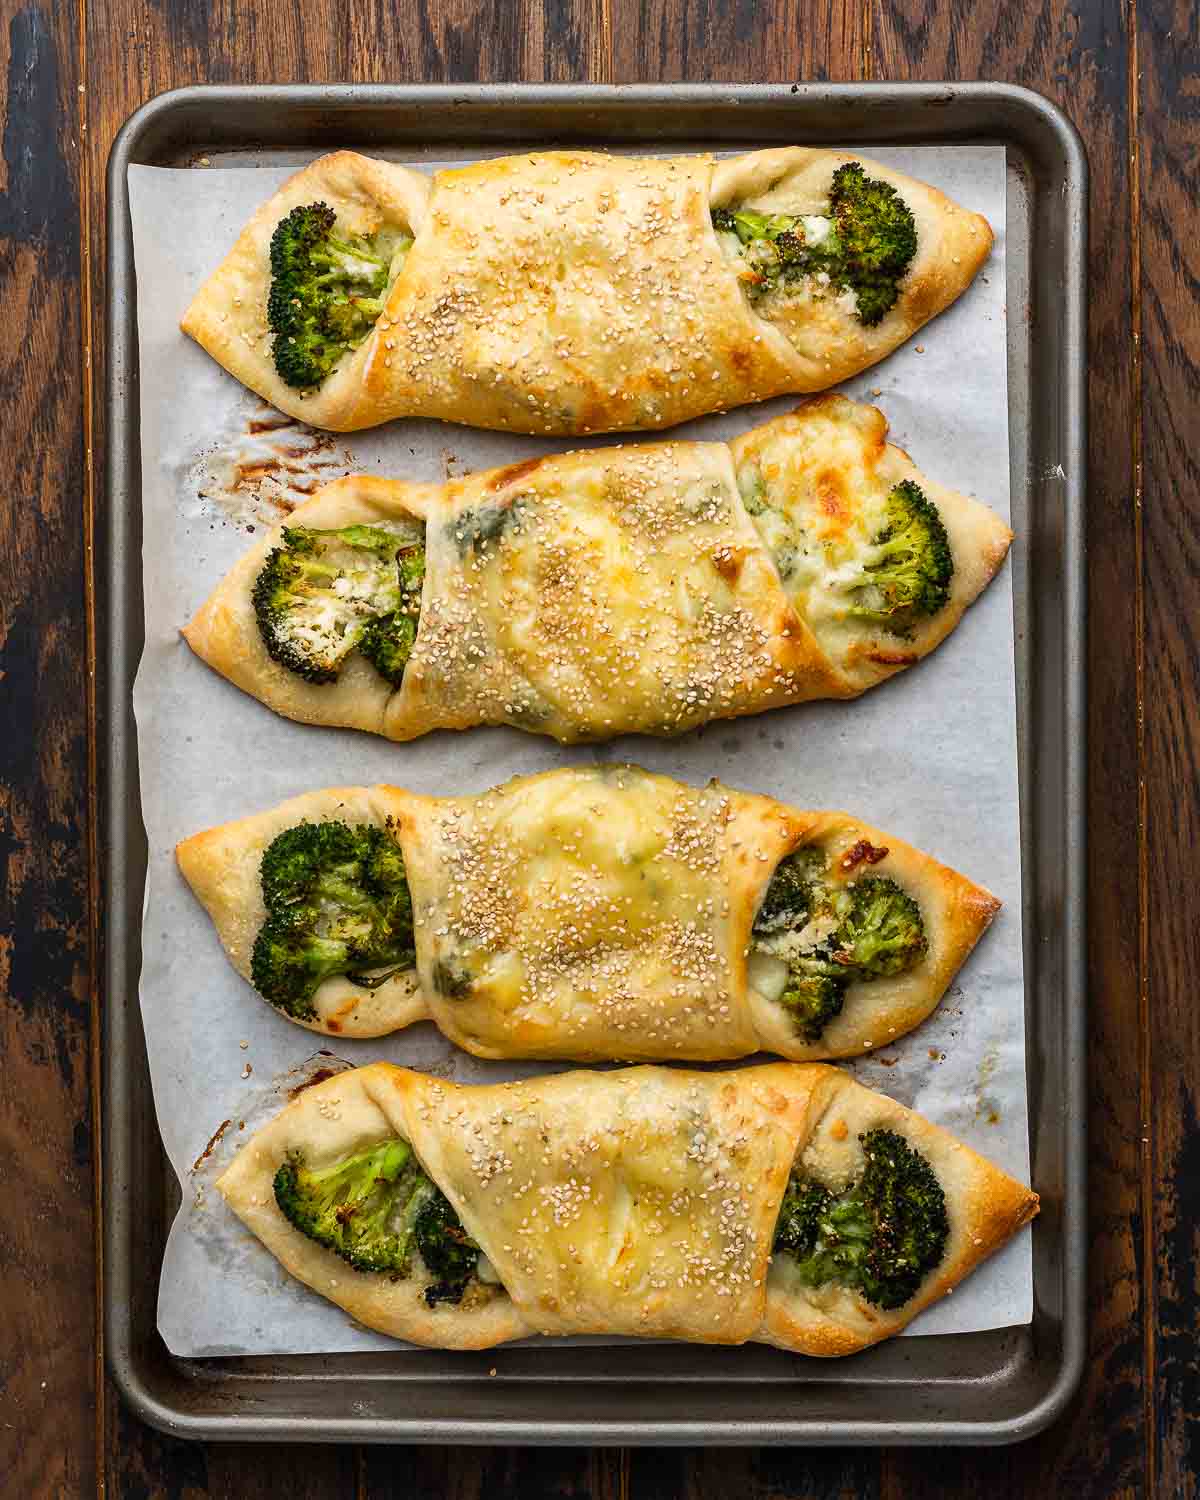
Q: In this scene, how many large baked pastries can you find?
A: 4